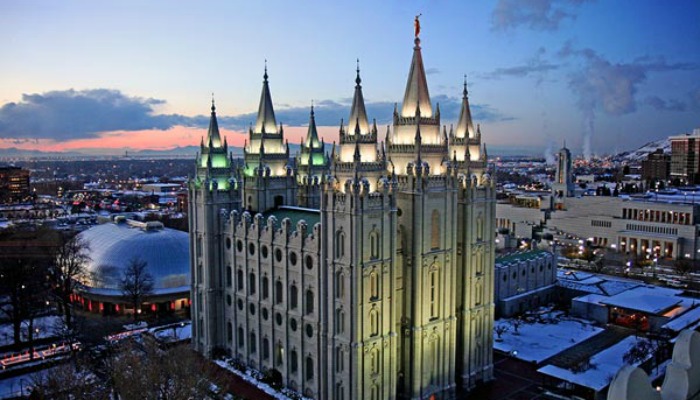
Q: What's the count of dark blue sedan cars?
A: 0